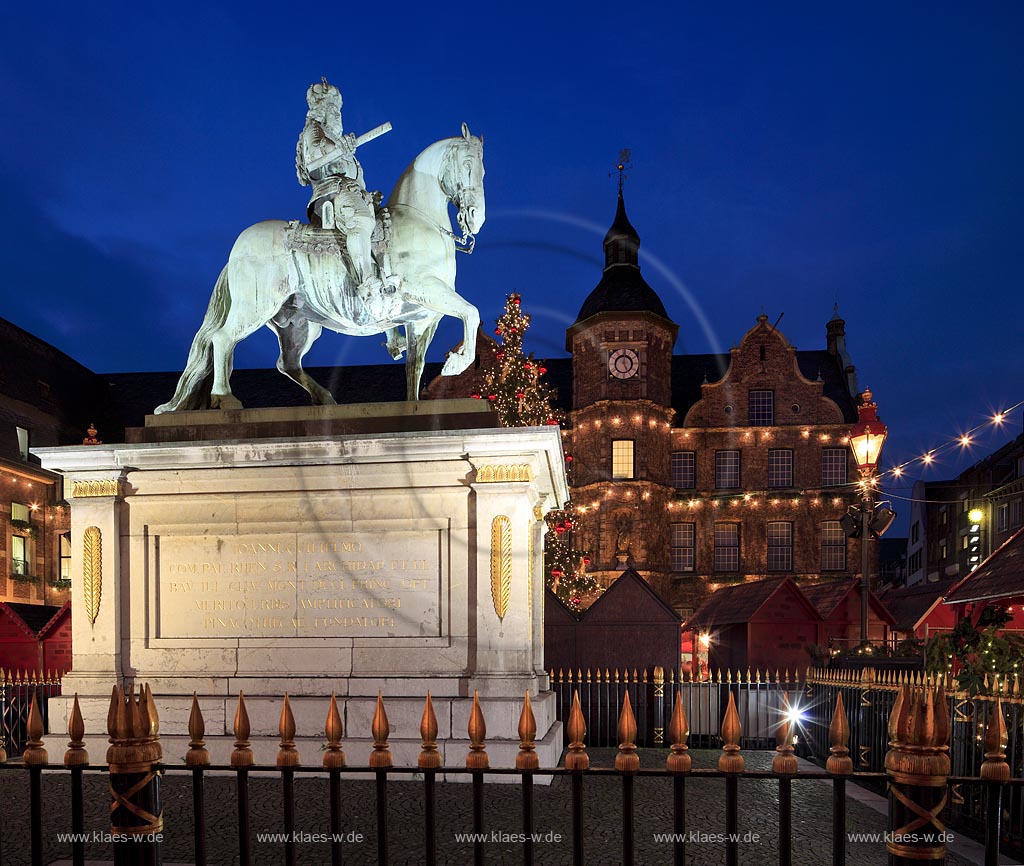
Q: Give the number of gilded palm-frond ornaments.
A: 2